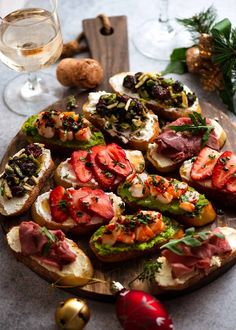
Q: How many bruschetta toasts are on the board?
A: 12